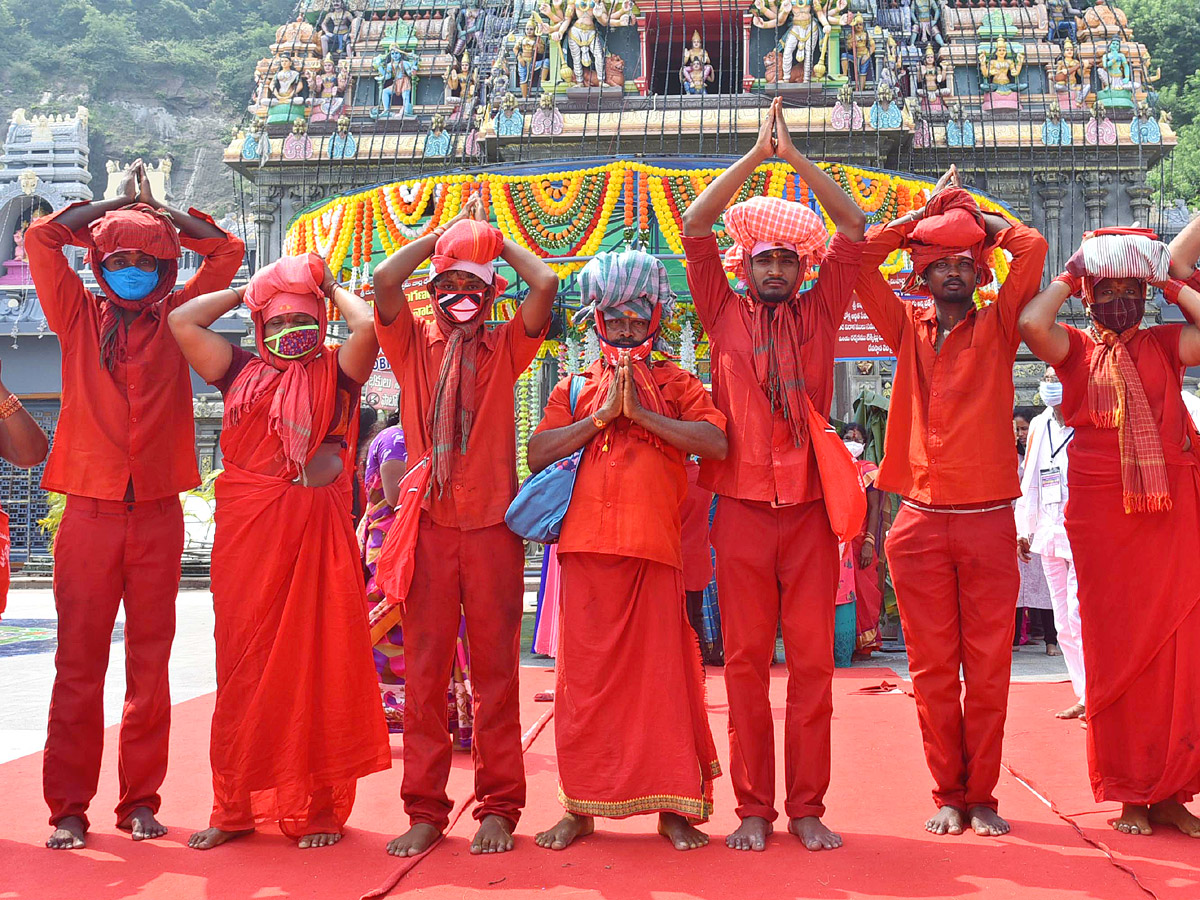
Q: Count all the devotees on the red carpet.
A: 7